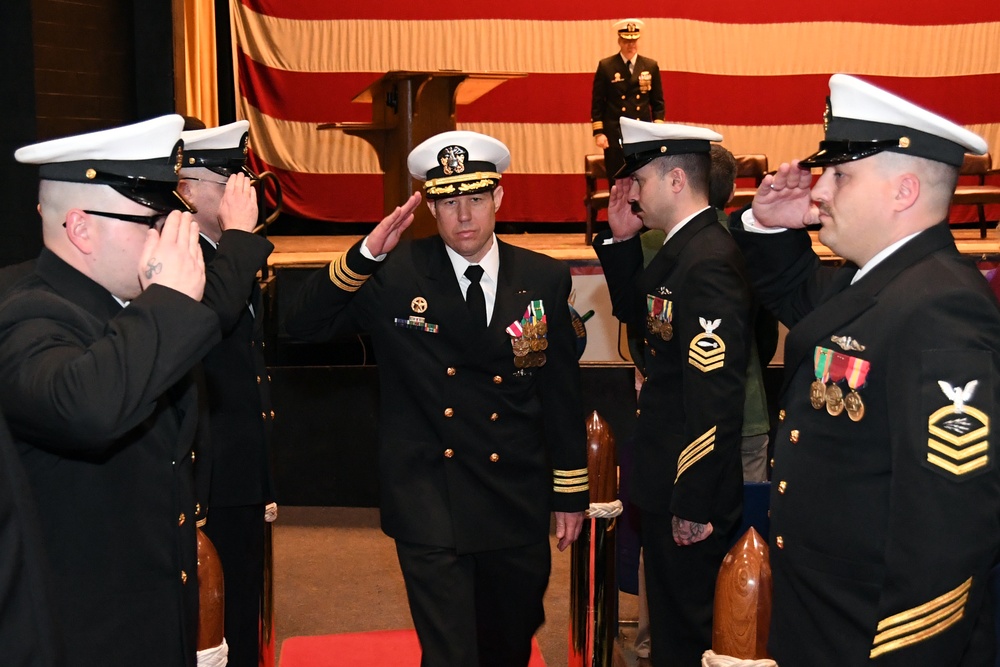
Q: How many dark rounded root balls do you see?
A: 0